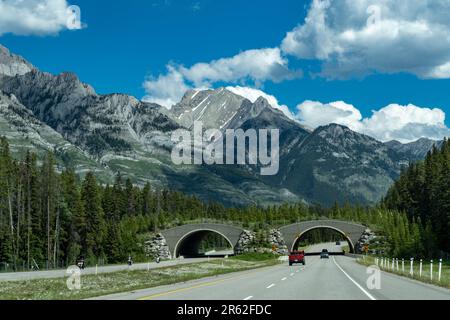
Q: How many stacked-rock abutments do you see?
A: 4